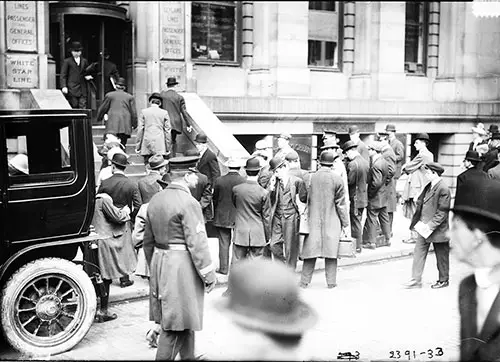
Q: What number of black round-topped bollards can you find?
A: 0